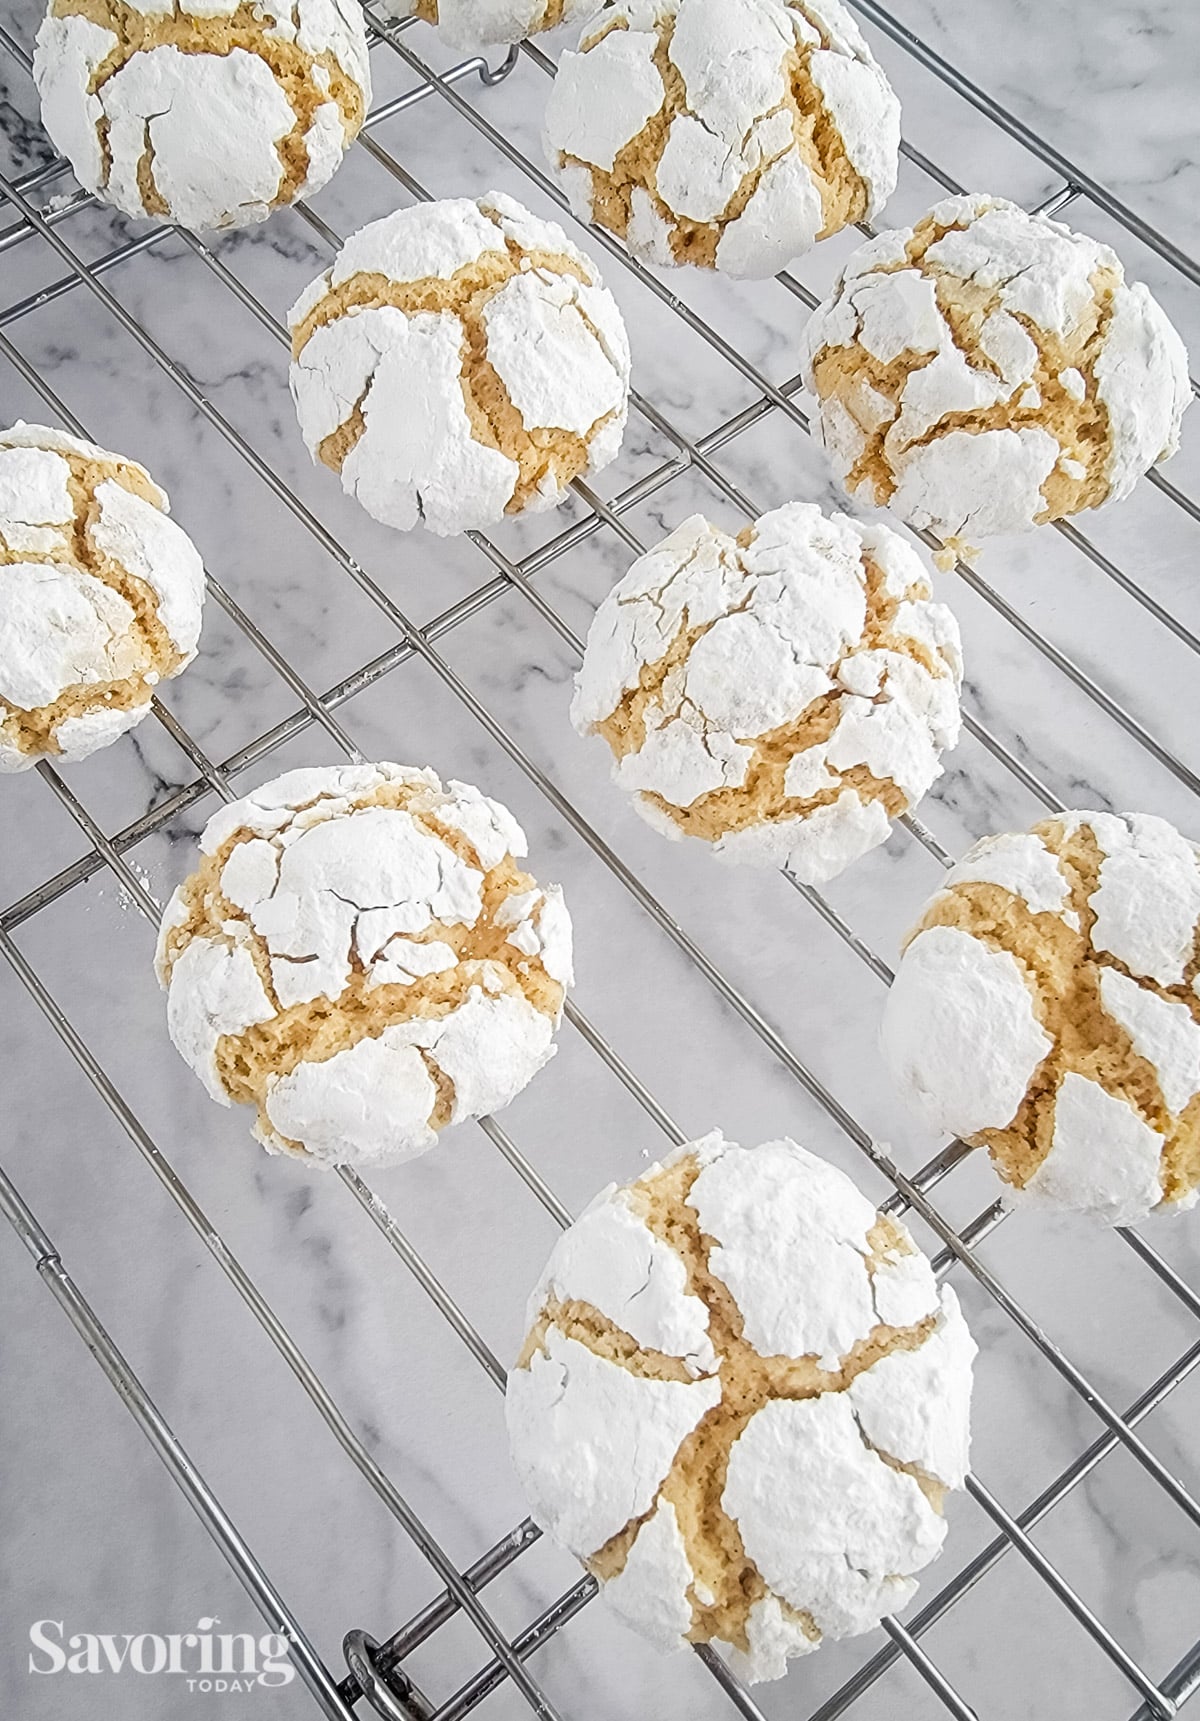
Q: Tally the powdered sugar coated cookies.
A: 10